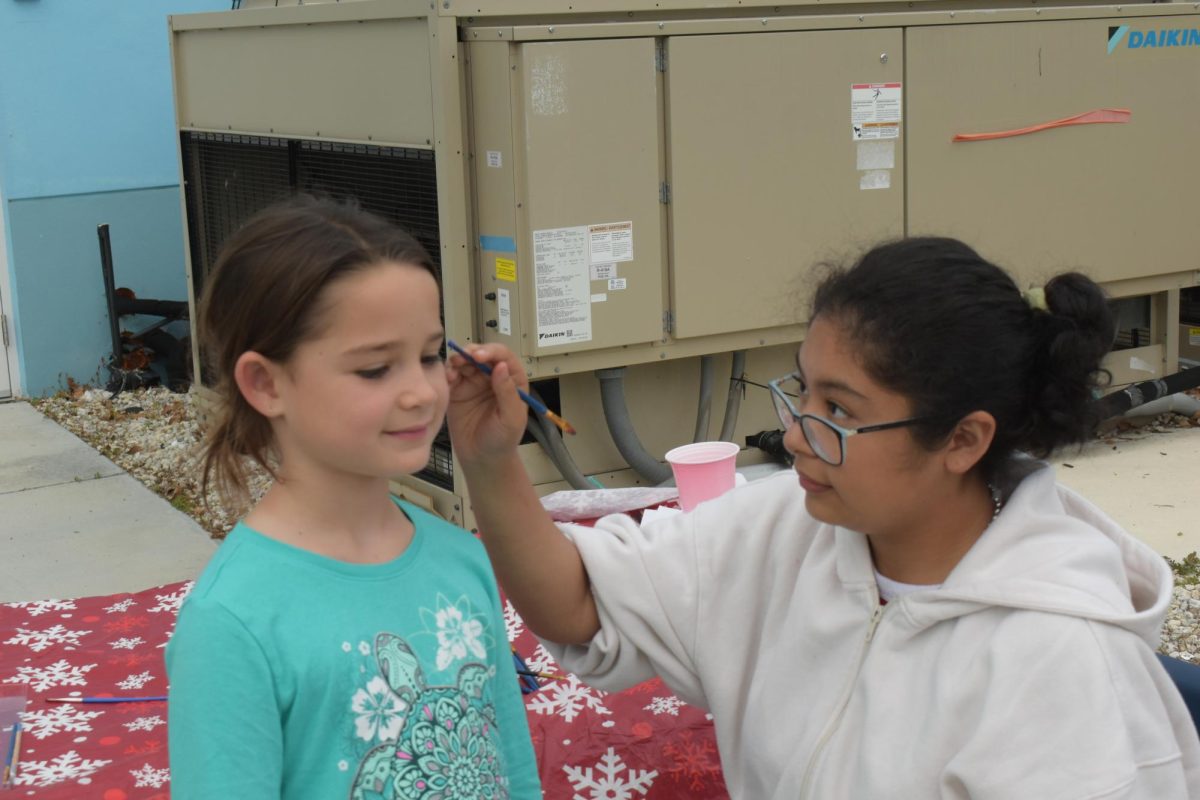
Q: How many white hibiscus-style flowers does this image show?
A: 2